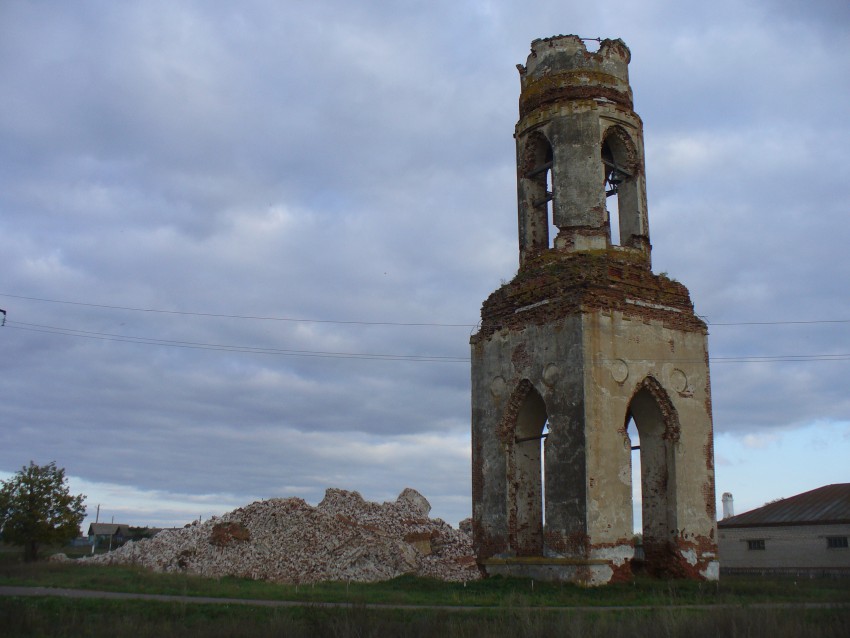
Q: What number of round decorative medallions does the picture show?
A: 4